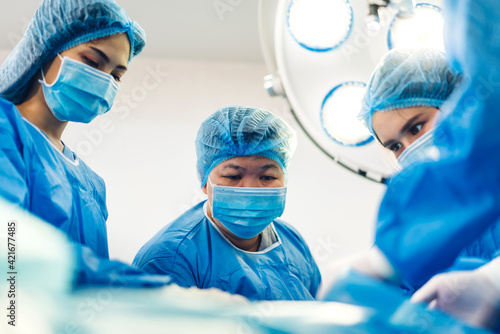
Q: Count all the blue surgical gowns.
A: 4